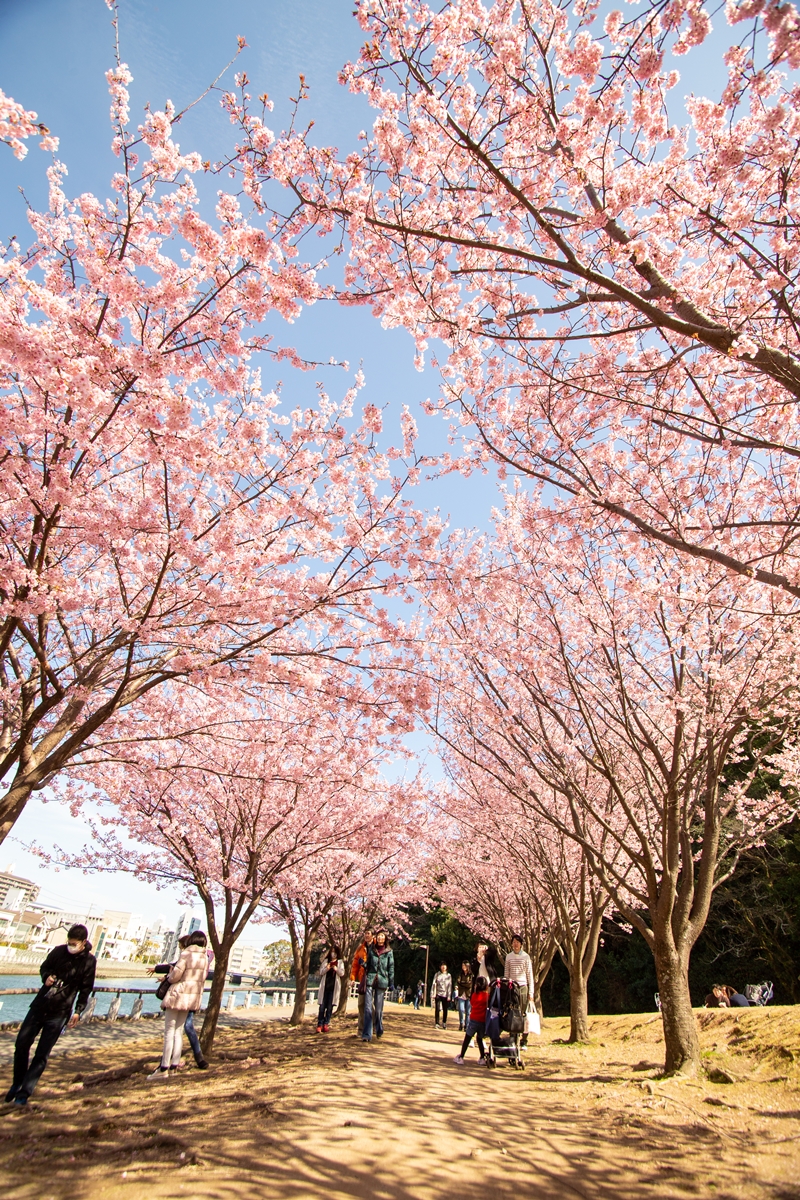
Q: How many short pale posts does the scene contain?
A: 10